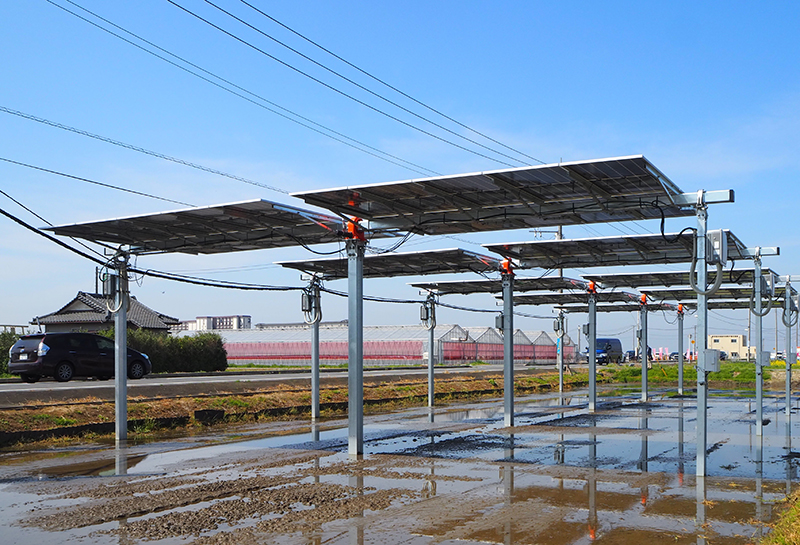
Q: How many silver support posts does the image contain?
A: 12